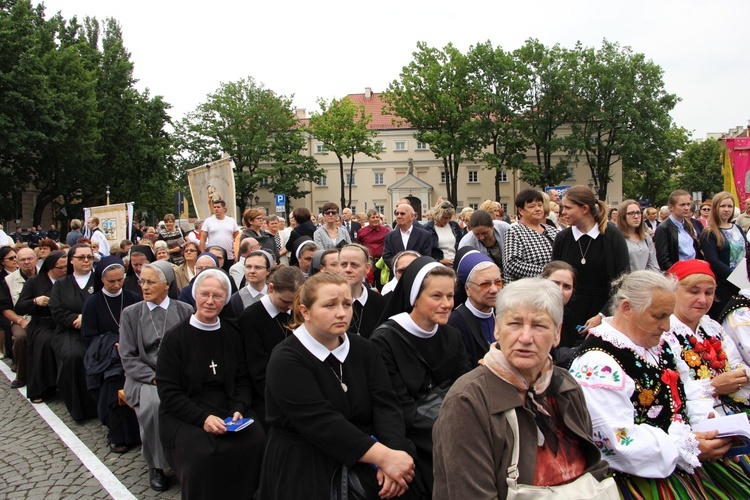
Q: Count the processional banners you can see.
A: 3